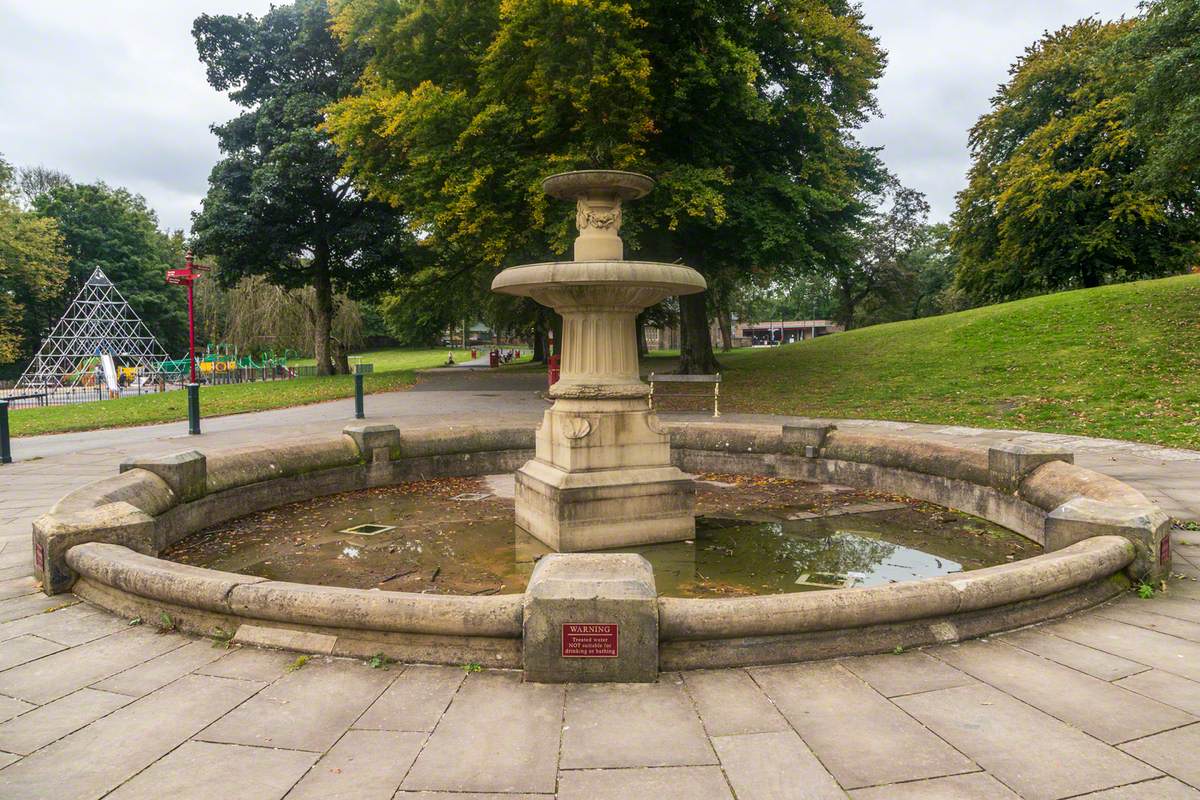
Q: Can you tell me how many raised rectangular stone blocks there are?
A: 7